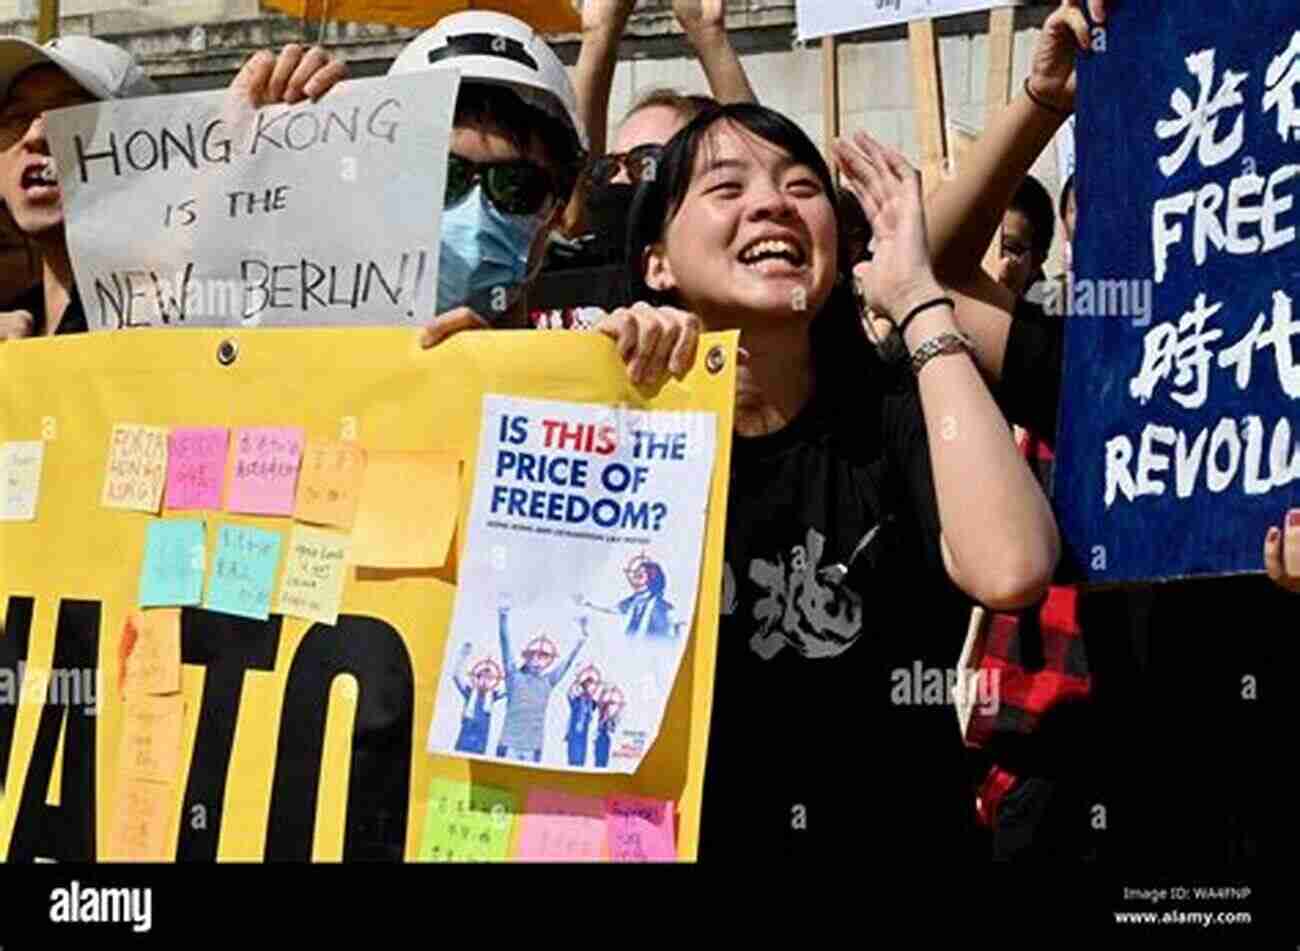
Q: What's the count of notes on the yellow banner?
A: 15